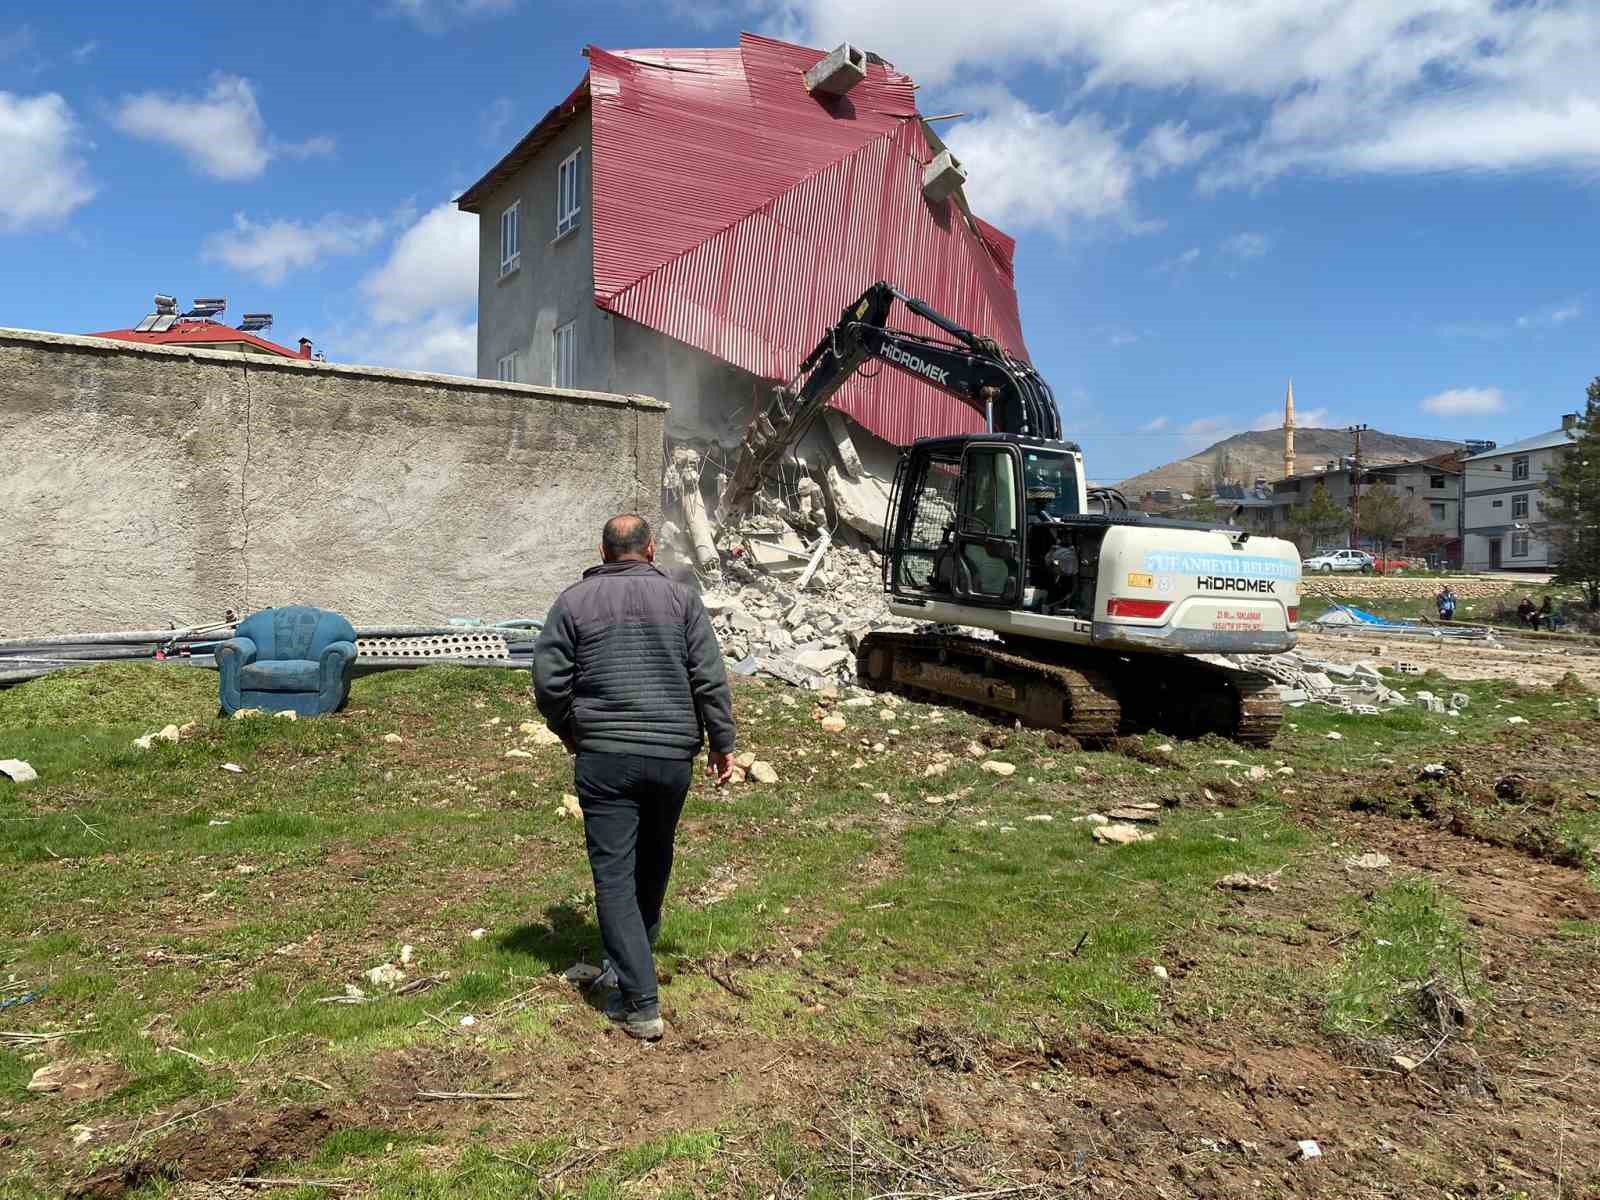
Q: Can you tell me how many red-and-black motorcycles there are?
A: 0